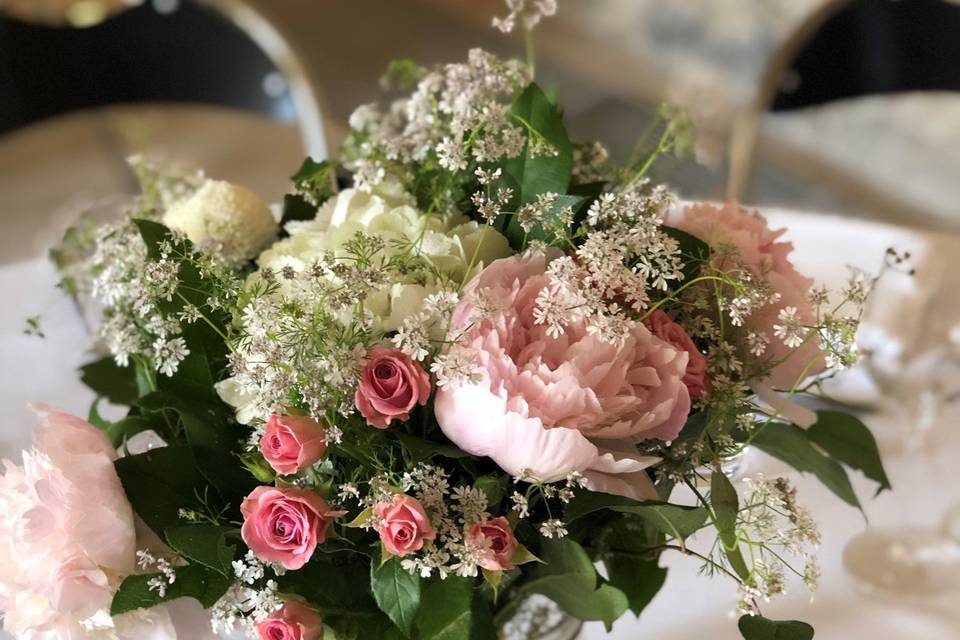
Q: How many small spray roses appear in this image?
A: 6